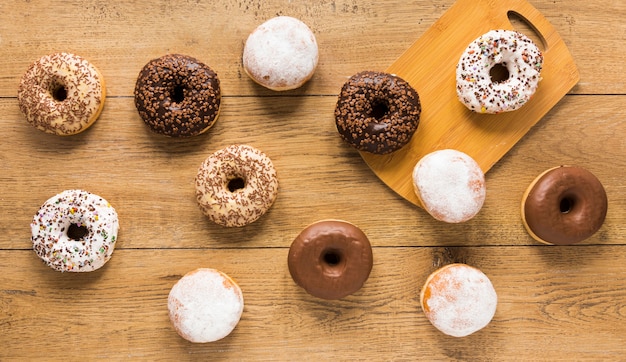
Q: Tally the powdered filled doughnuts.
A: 4